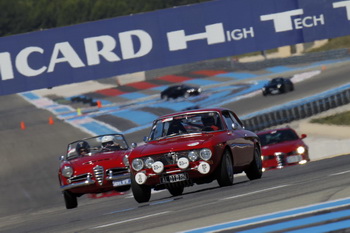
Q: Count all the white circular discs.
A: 4